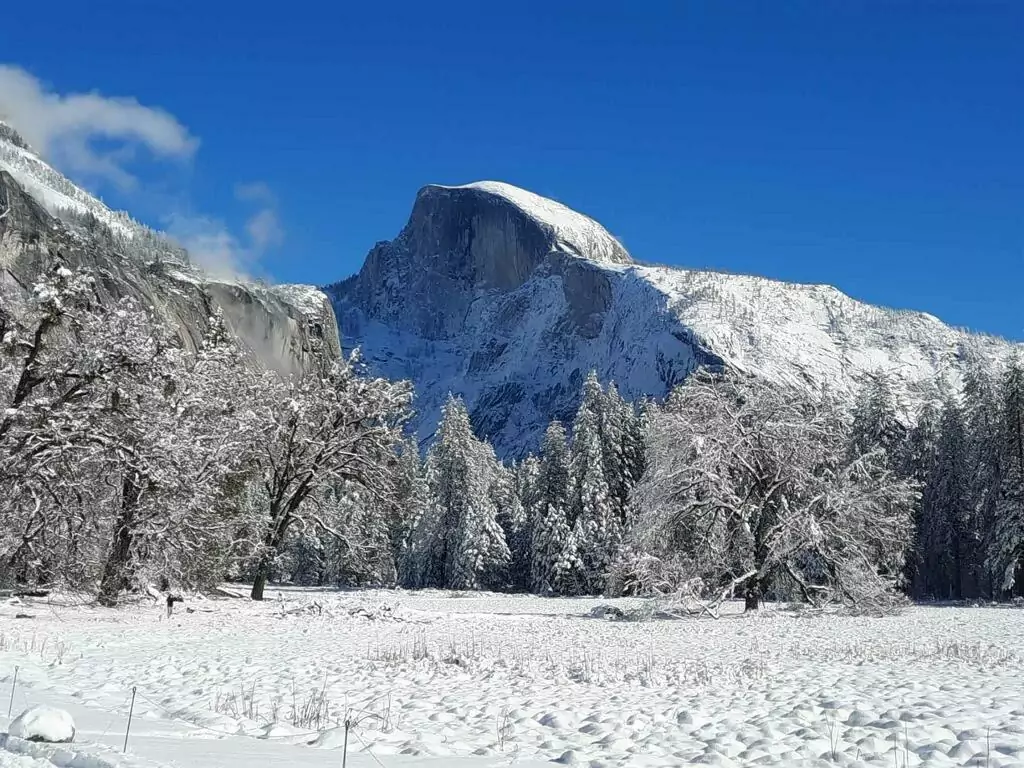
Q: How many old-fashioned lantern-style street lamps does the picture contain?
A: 0